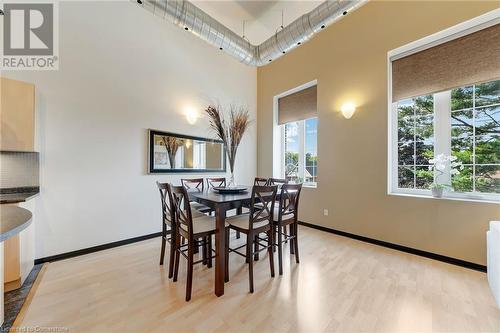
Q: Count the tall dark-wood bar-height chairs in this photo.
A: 8